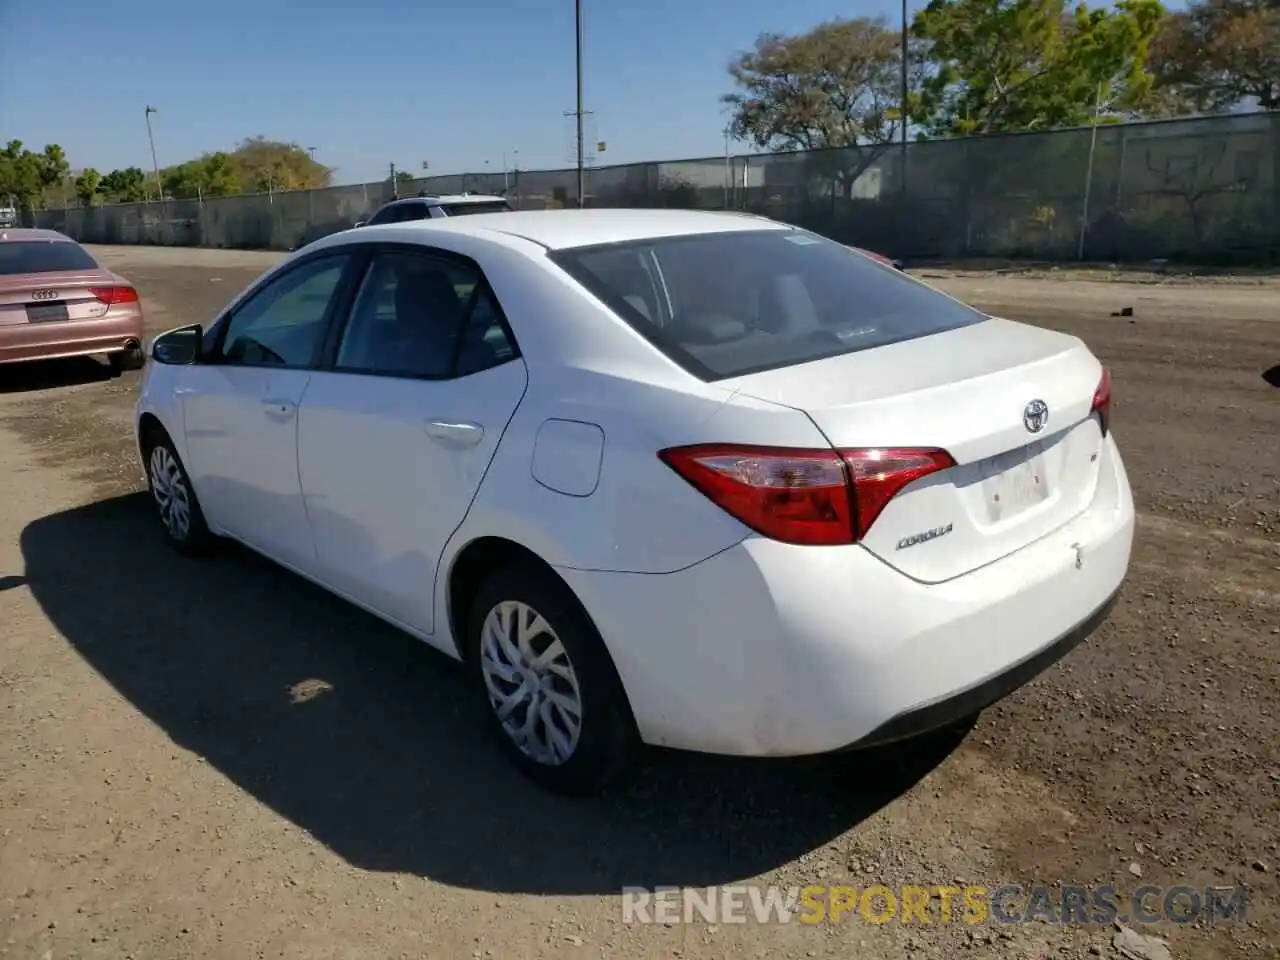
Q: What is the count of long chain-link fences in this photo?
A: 1